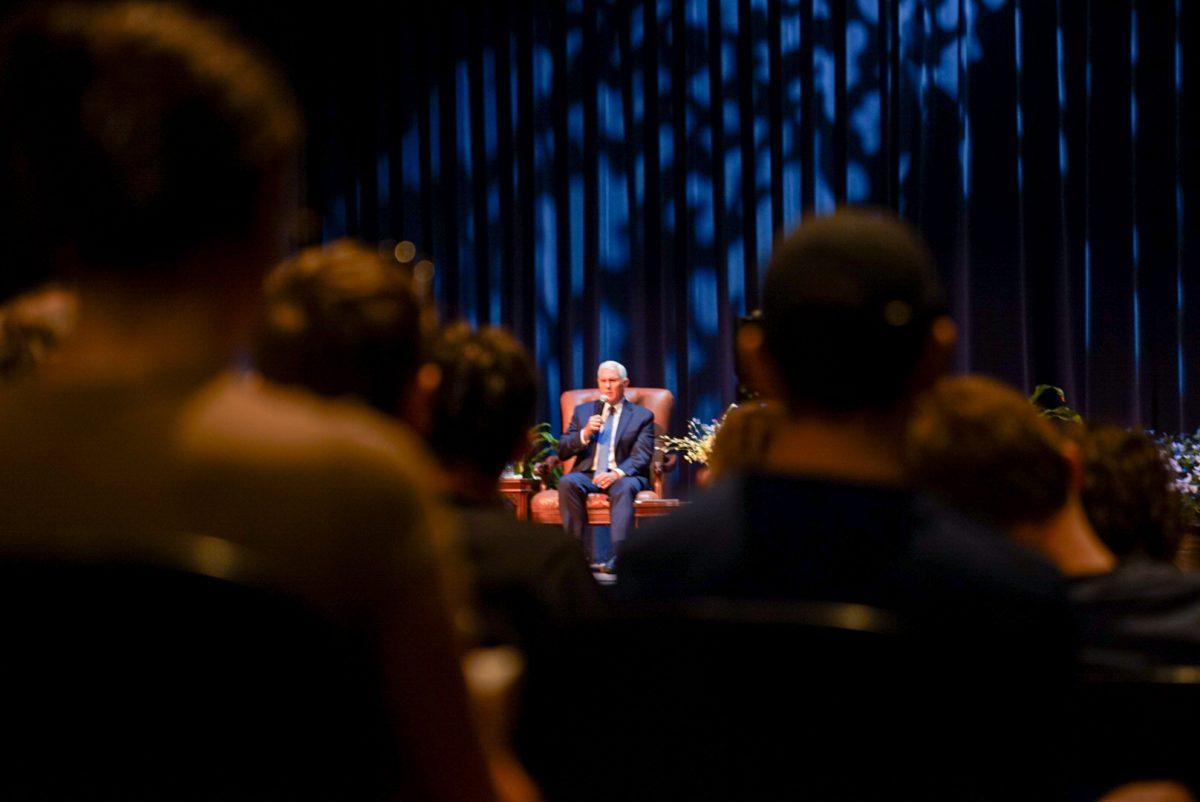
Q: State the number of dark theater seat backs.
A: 3